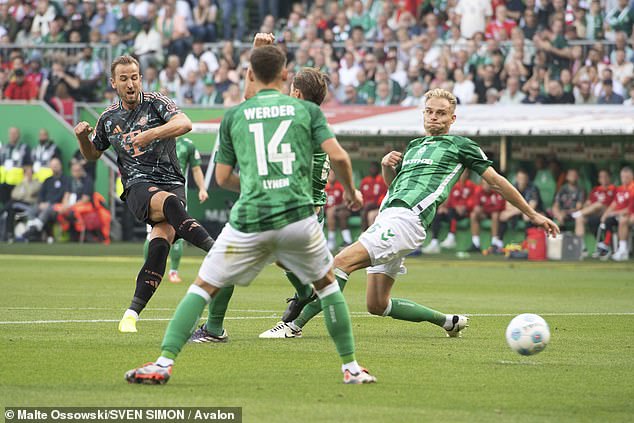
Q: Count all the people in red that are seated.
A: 6